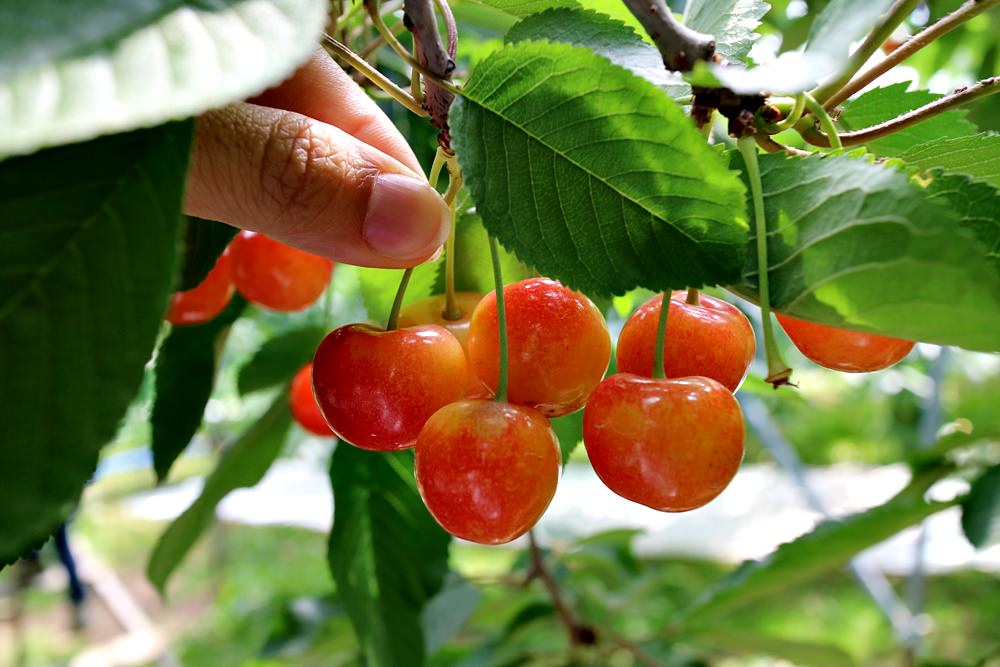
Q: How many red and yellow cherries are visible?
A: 10